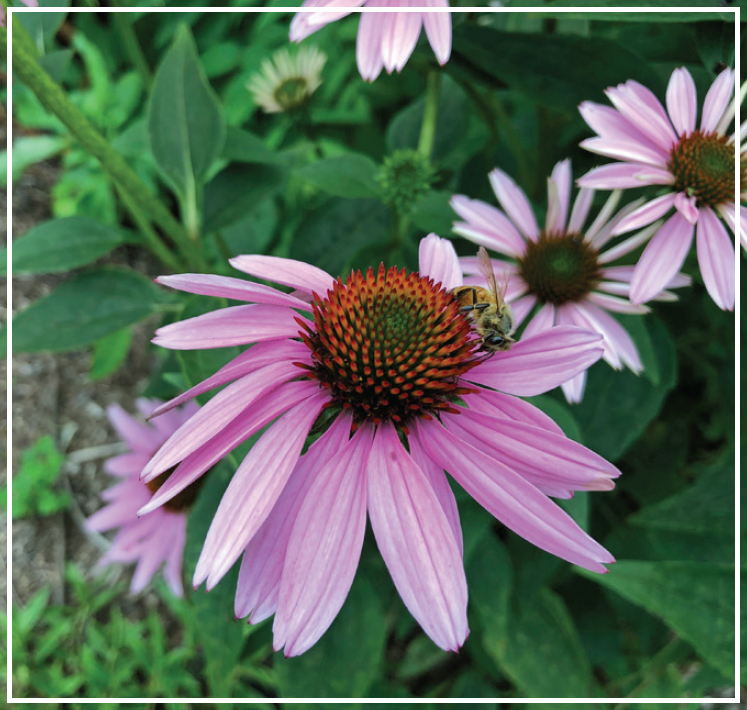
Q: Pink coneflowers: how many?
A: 5